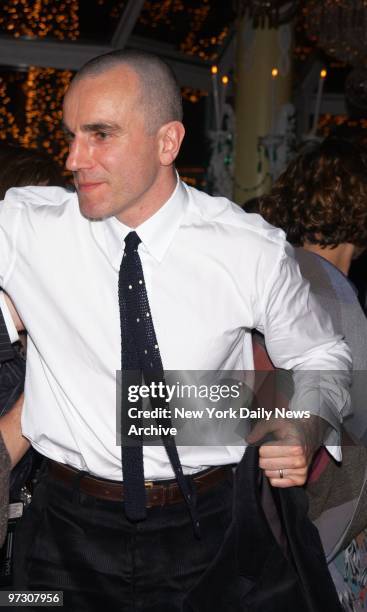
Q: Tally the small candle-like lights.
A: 4